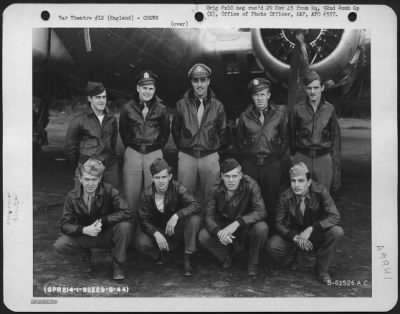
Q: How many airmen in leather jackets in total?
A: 9